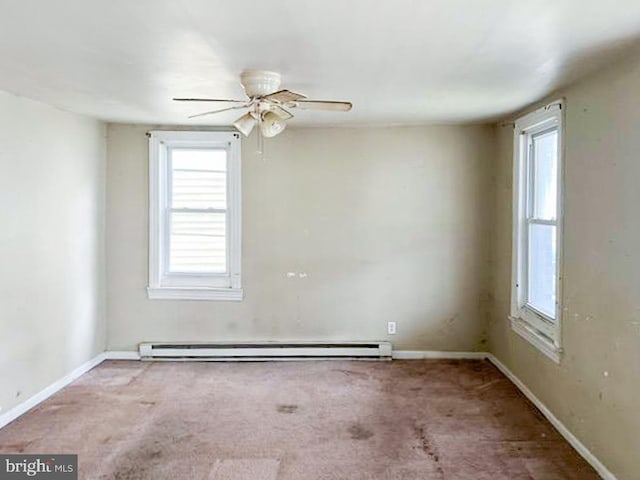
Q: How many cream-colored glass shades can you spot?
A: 2